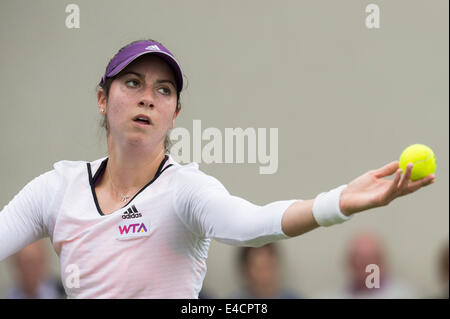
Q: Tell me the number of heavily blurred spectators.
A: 4